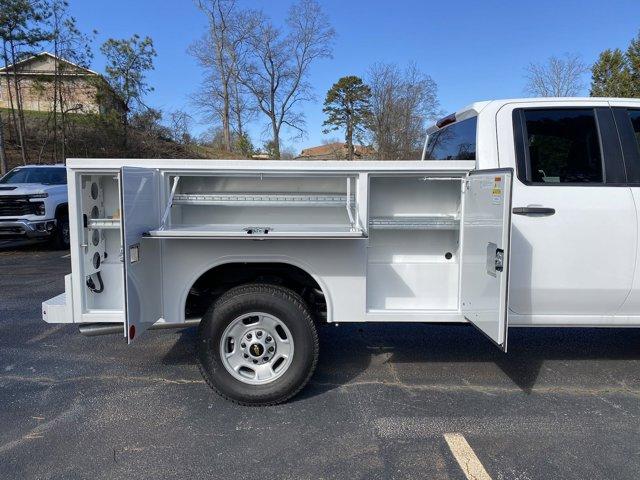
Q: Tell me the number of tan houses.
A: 1